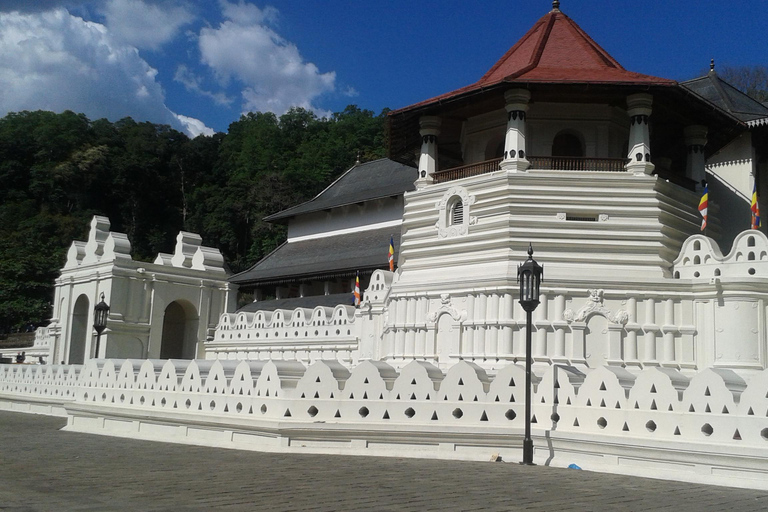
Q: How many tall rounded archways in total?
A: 2